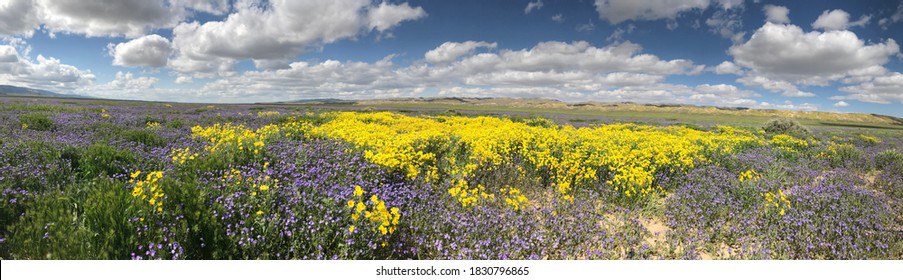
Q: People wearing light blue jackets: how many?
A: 0